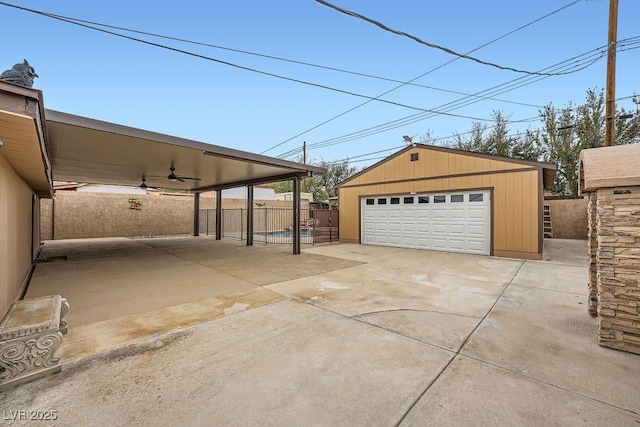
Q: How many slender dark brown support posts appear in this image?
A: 4